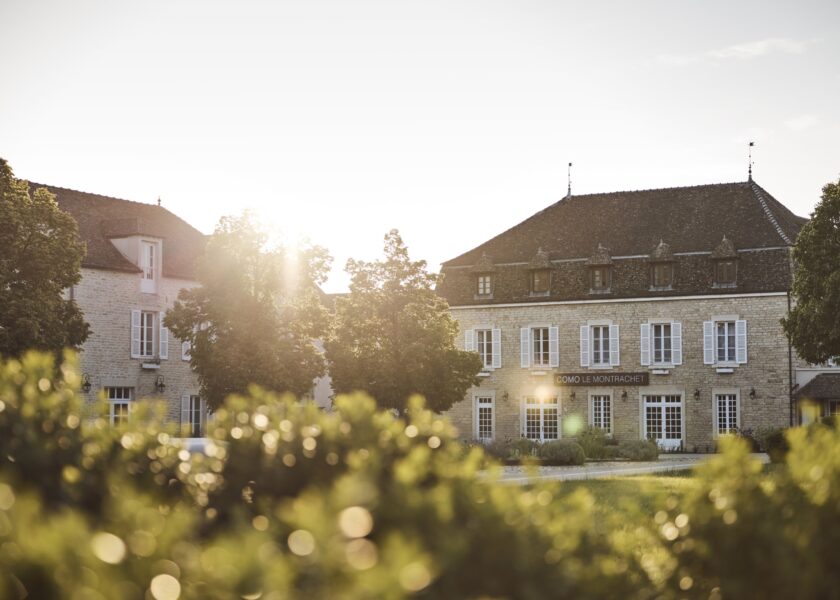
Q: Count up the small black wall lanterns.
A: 7